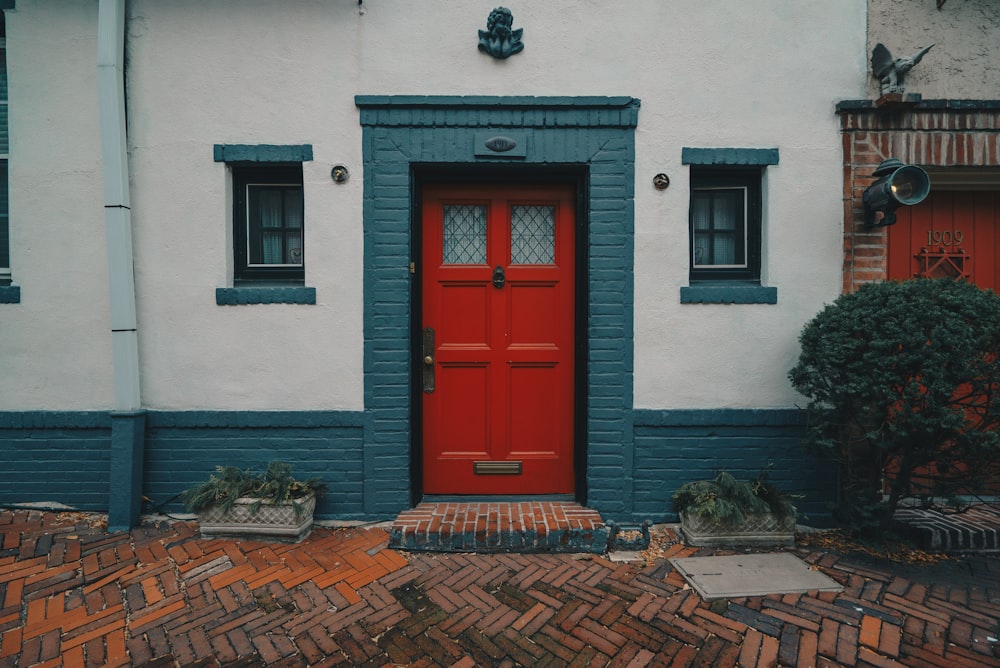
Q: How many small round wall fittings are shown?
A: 2